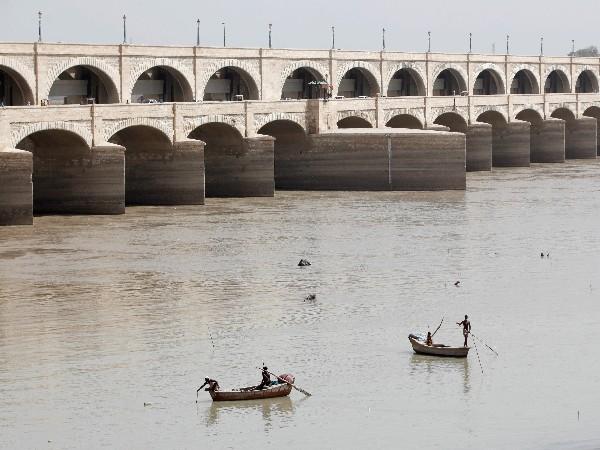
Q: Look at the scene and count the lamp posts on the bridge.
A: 12